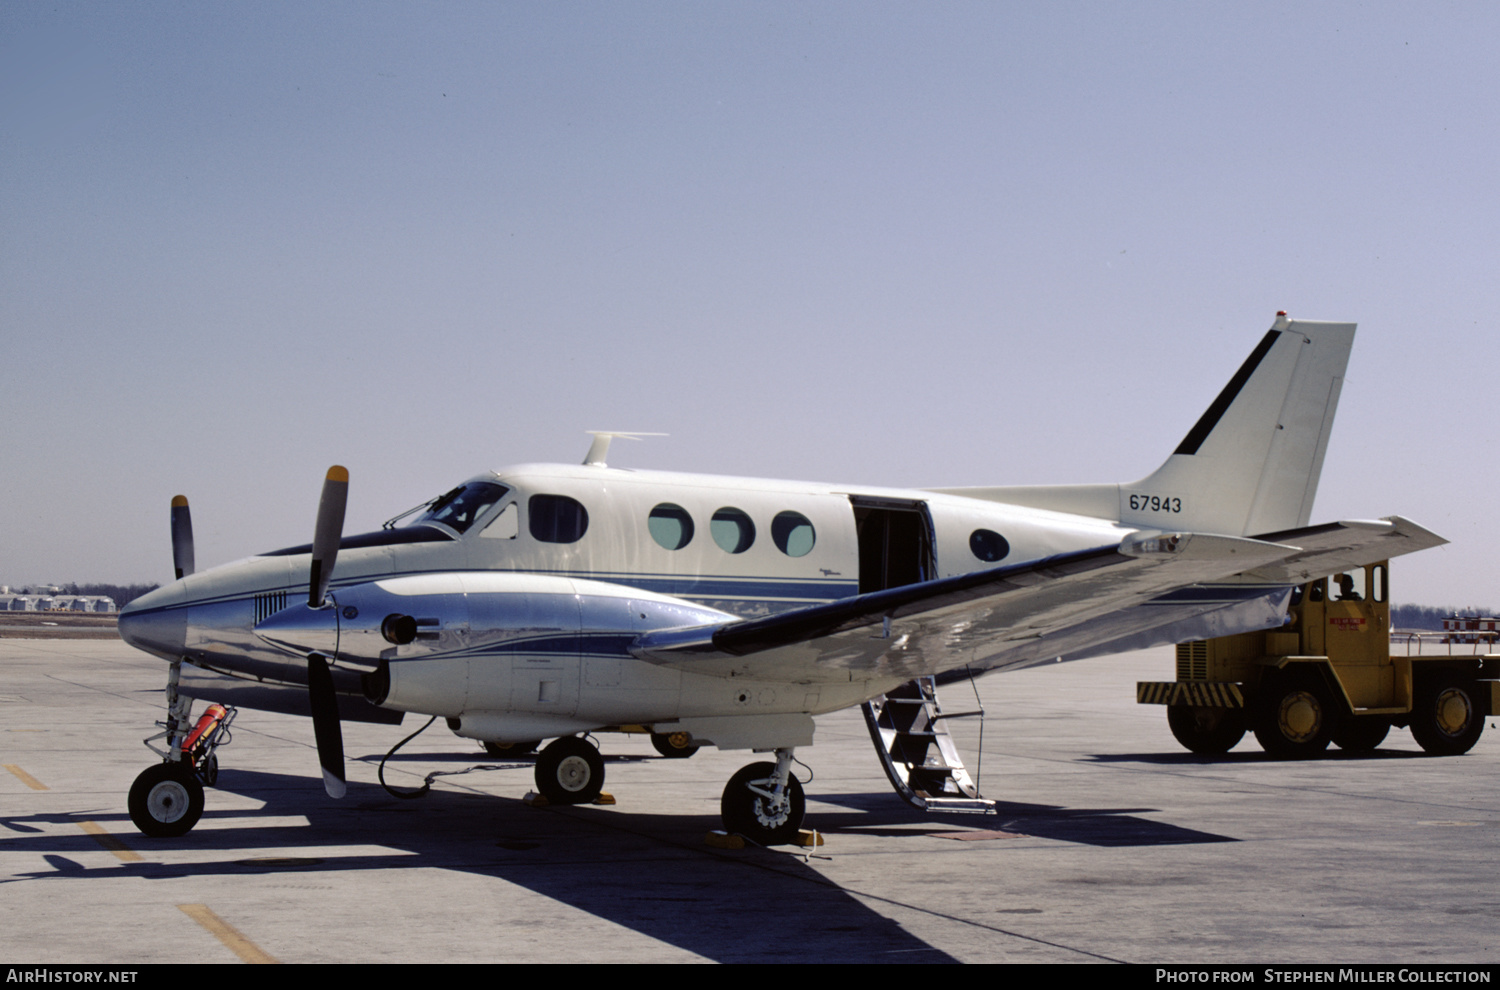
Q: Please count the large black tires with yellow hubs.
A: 2